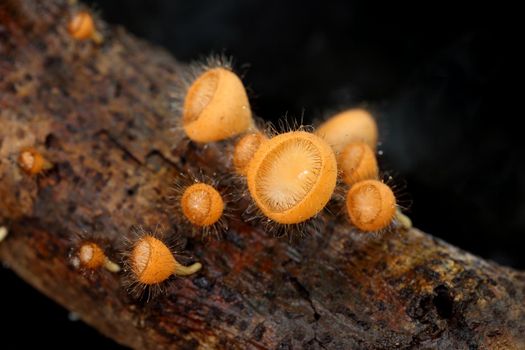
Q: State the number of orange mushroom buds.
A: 11